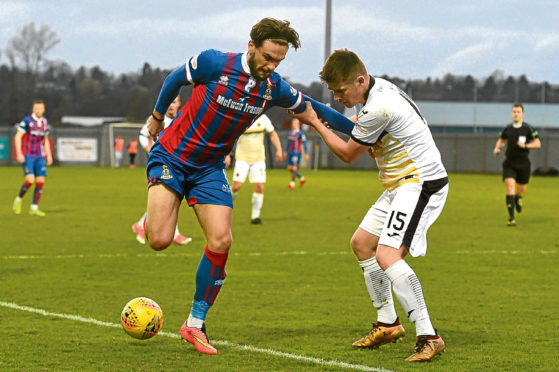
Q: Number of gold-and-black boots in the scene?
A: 2